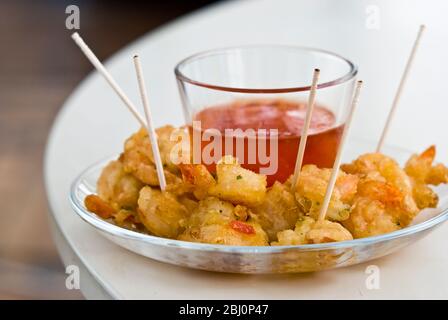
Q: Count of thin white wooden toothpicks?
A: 5